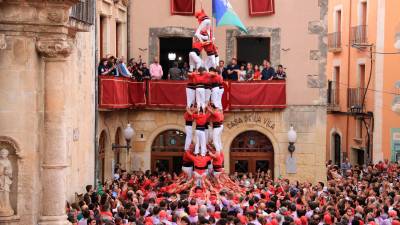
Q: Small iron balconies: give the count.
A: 4